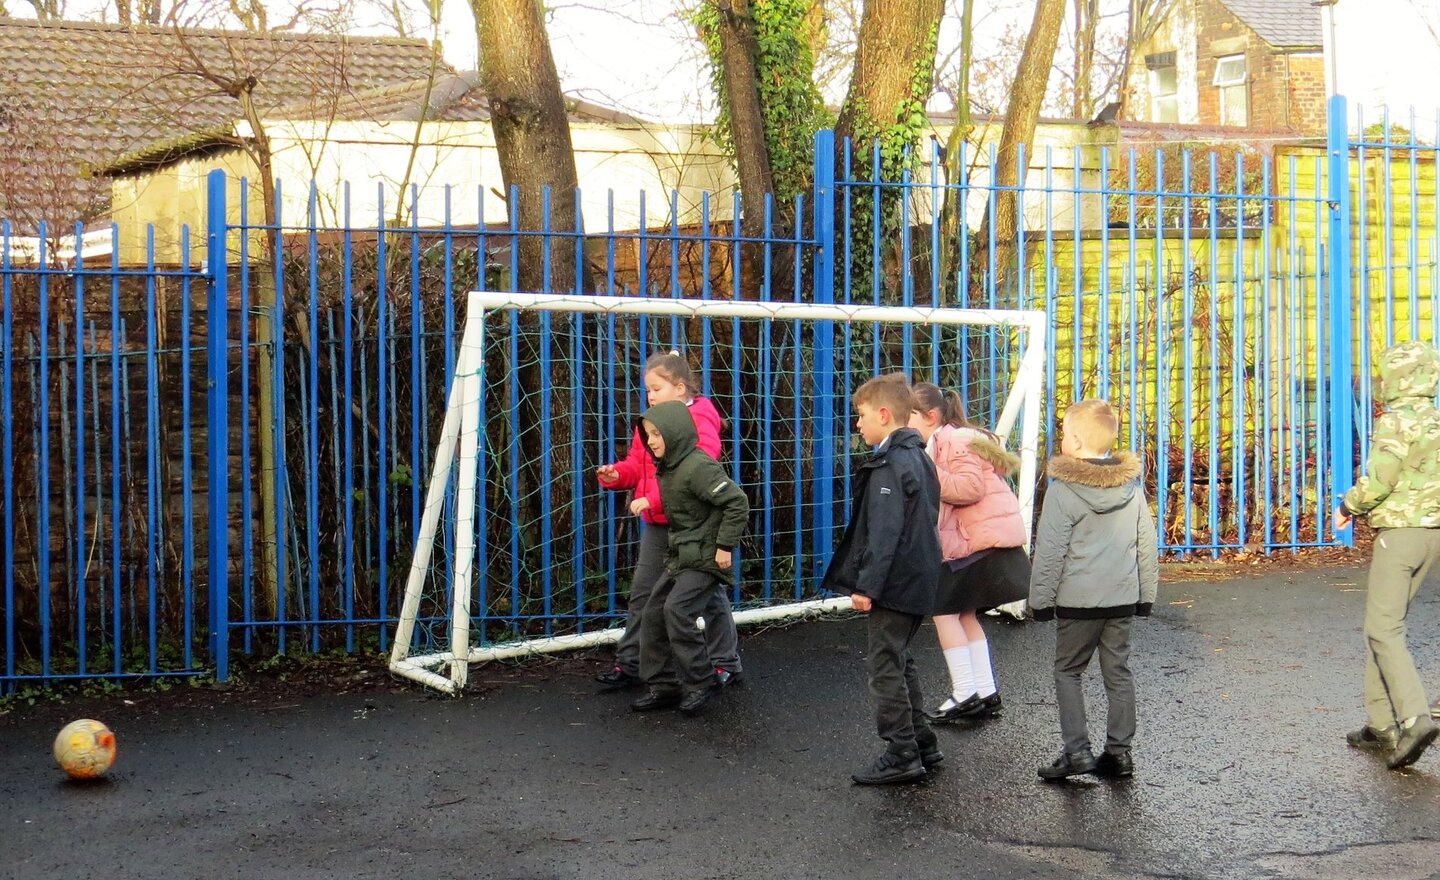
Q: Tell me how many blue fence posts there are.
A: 3